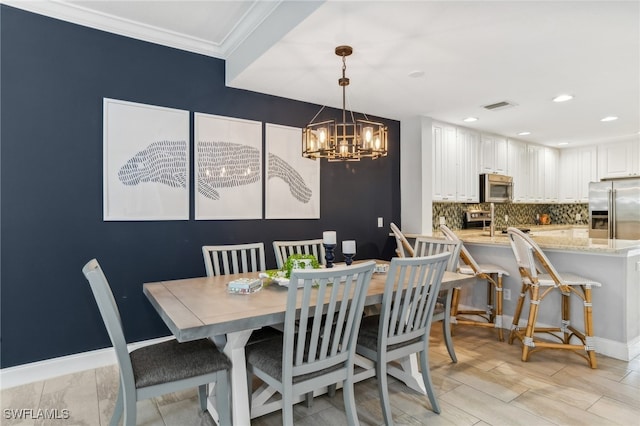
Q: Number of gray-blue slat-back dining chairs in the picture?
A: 6